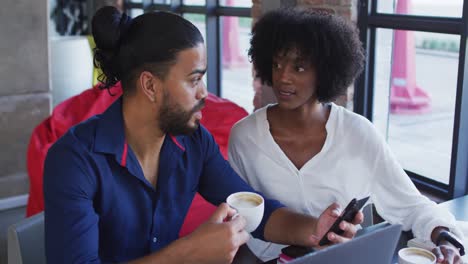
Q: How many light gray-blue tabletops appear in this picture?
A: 1